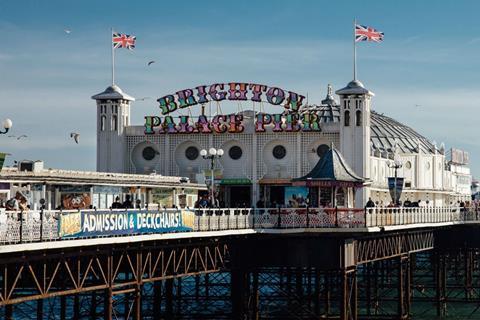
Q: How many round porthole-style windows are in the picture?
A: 5